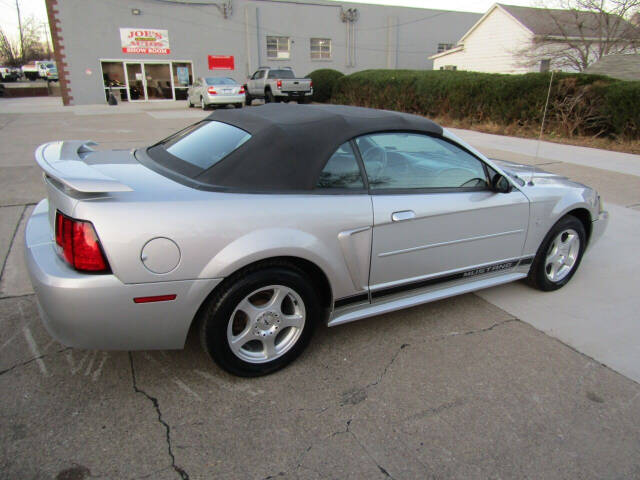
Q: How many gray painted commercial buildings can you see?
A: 1